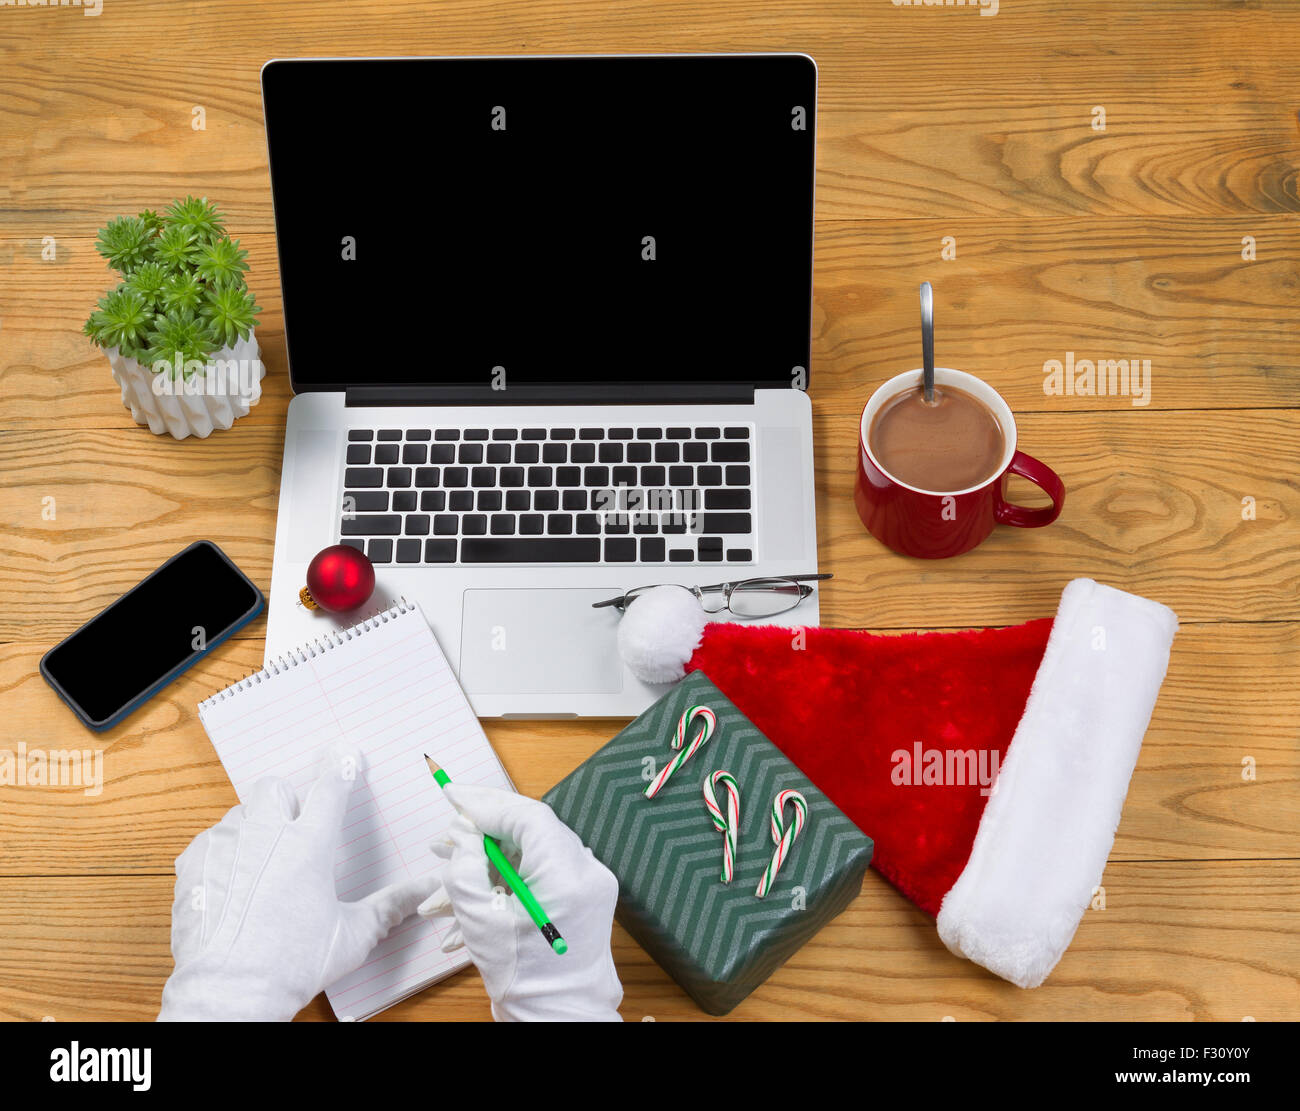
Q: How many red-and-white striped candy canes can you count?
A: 3